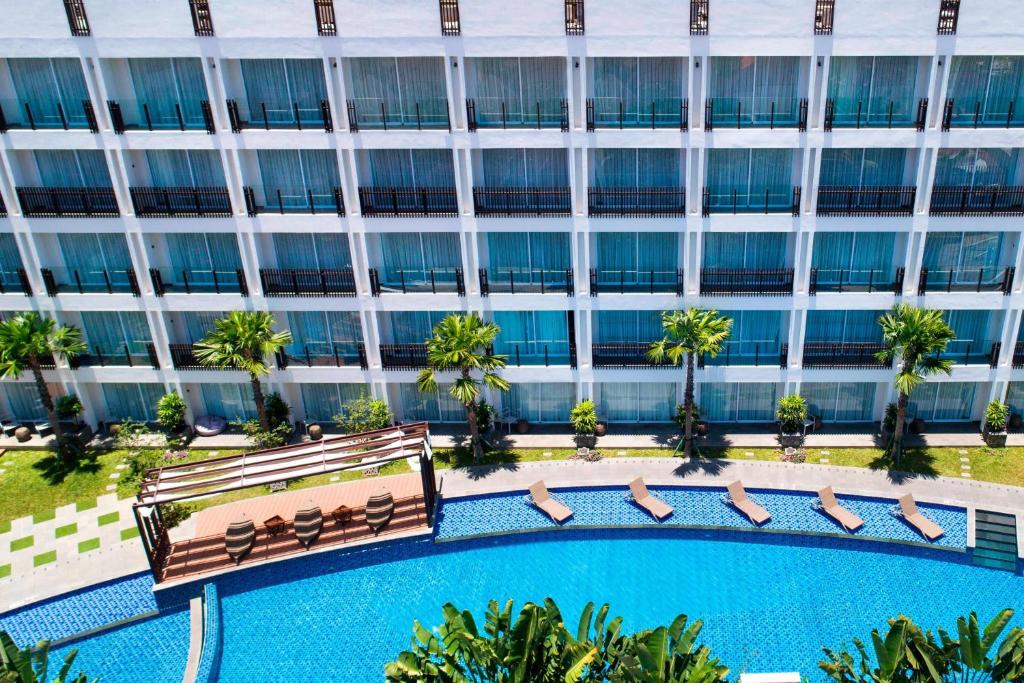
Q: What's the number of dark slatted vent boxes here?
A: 8